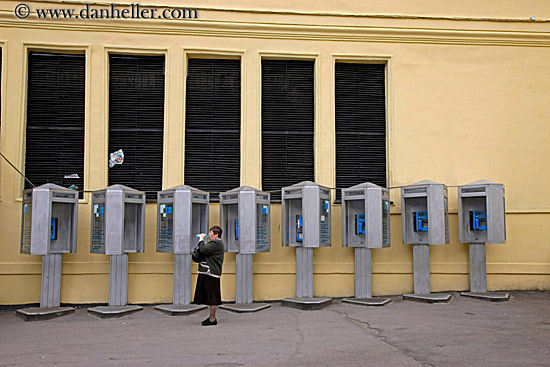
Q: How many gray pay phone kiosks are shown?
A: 8